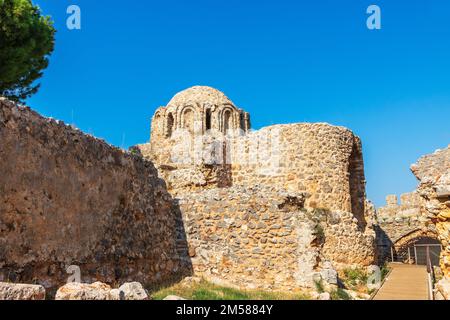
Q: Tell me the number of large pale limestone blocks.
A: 3